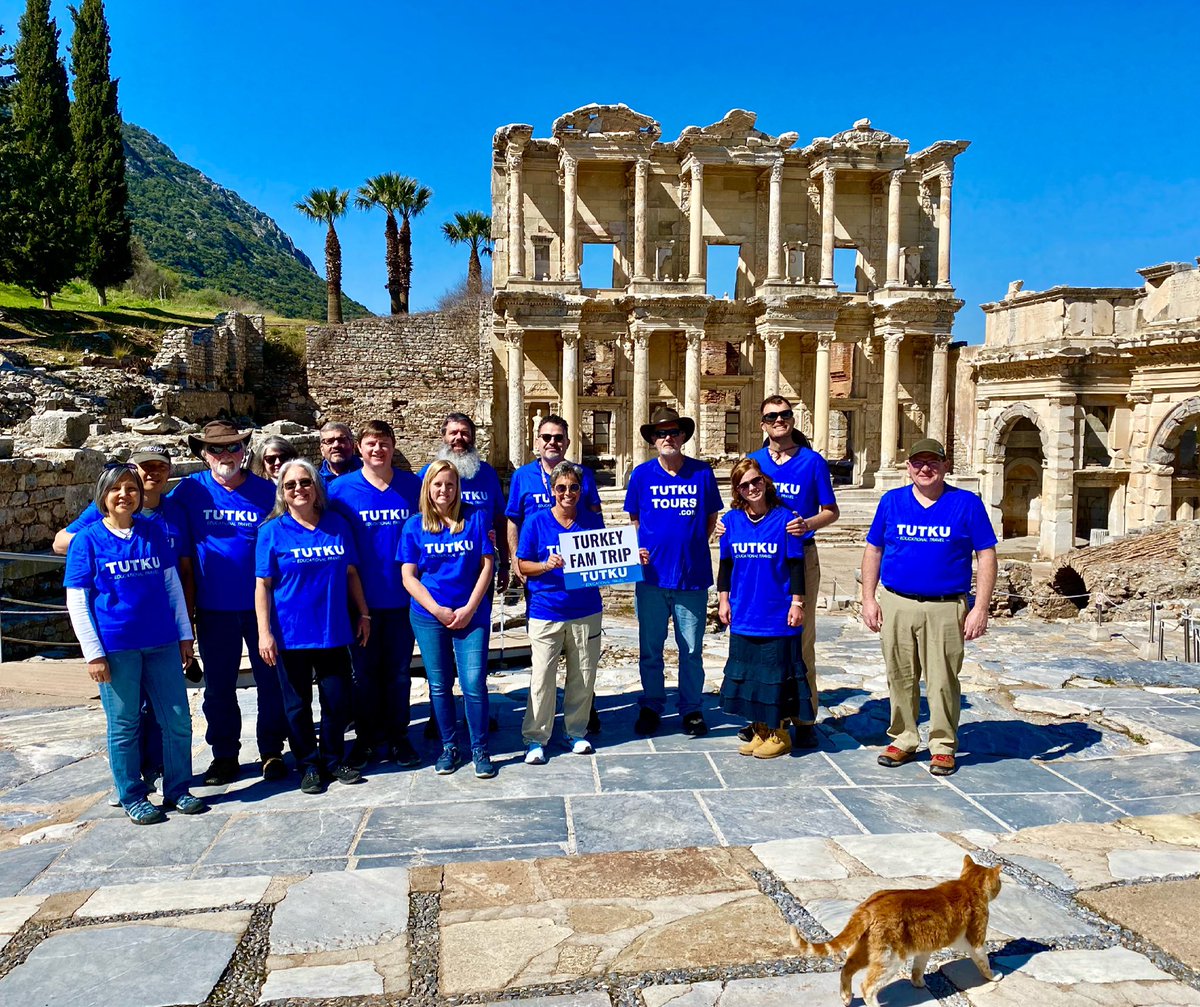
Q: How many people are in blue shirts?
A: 15